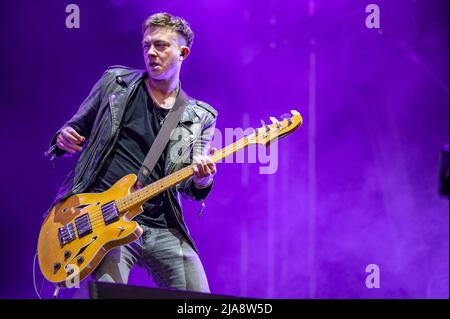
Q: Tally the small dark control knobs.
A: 4